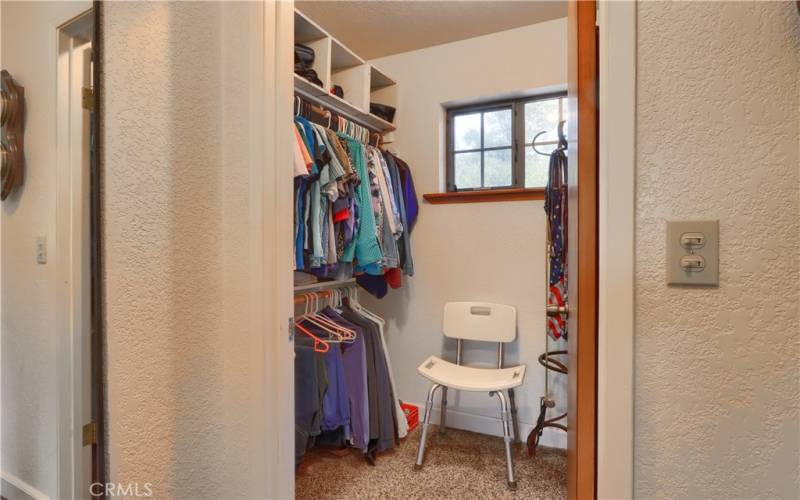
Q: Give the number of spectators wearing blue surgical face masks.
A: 0